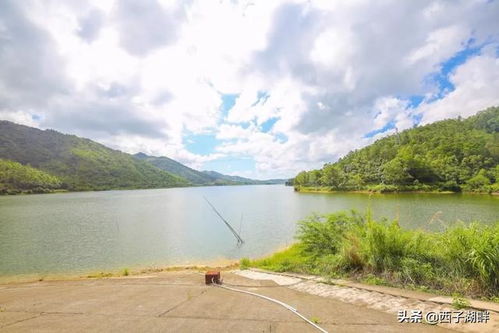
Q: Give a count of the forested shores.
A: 2